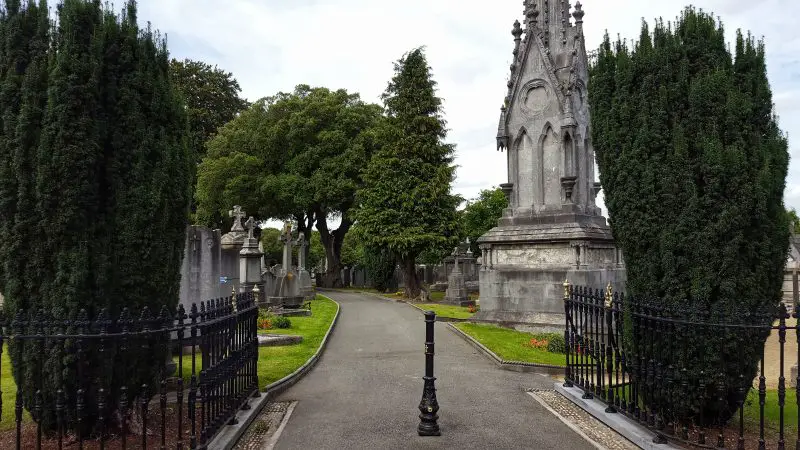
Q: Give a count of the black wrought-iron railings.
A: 2